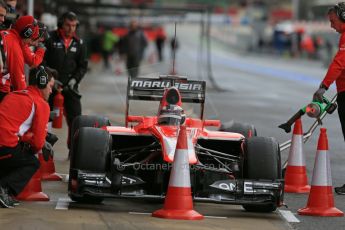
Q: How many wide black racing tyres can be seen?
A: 4